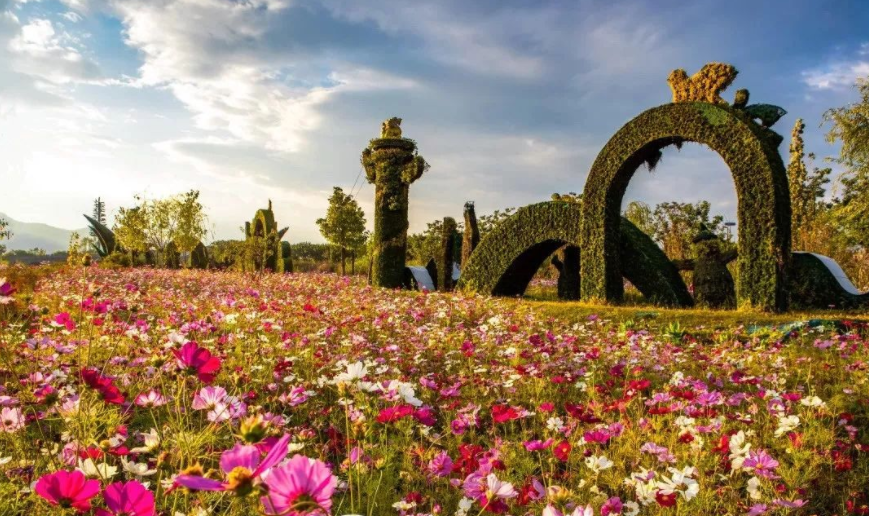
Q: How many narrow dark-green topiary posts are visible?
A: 2